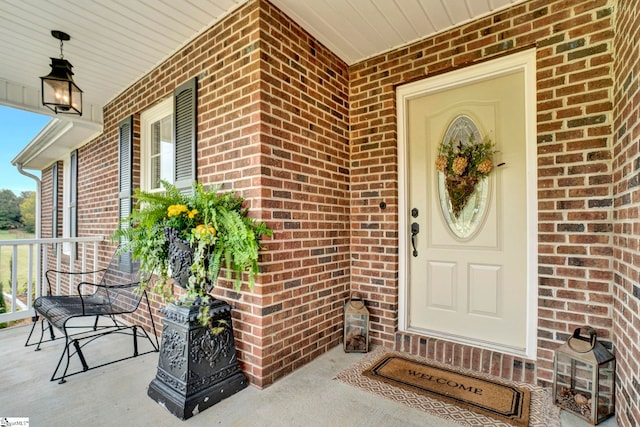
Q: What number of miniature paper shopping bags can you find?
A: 0